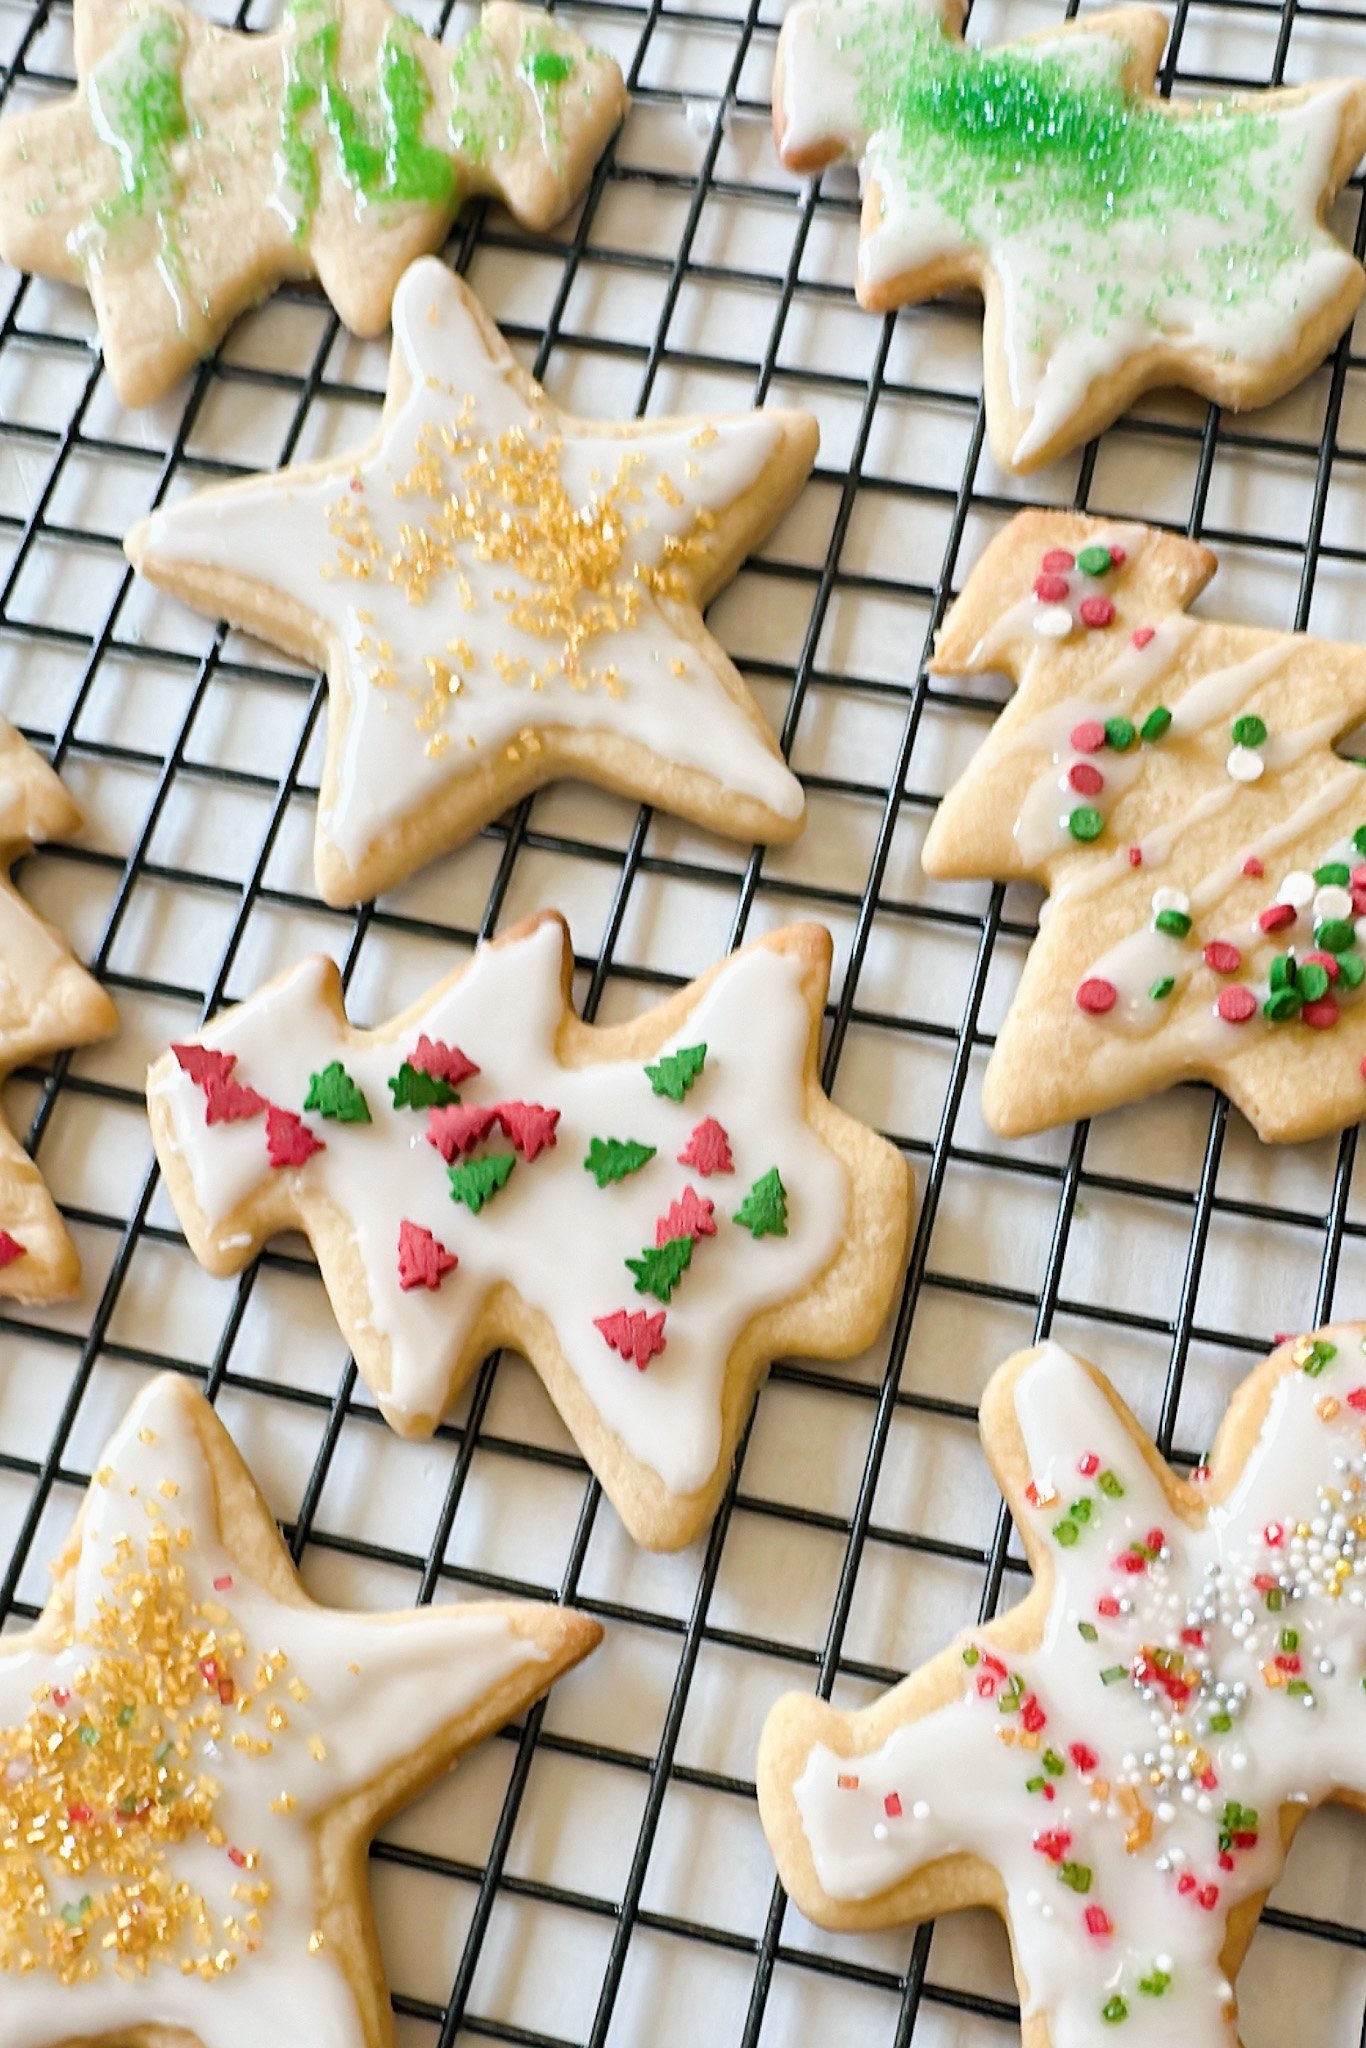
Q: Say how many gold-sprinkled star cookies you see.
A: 2